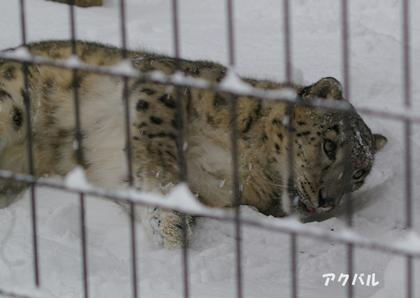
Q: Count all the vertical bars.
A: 8